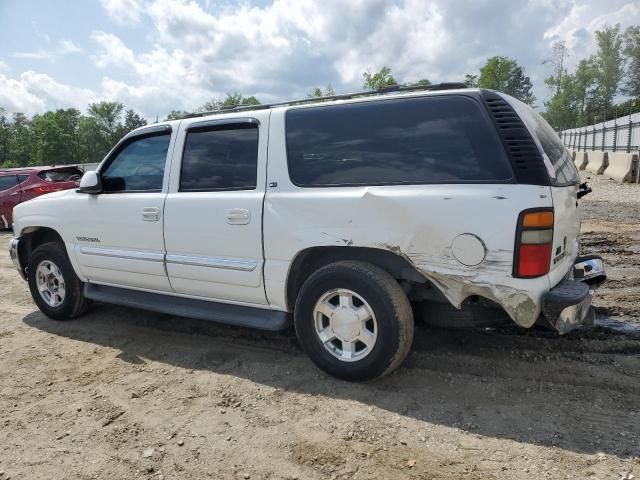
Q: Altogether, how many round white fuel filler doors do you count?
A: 1